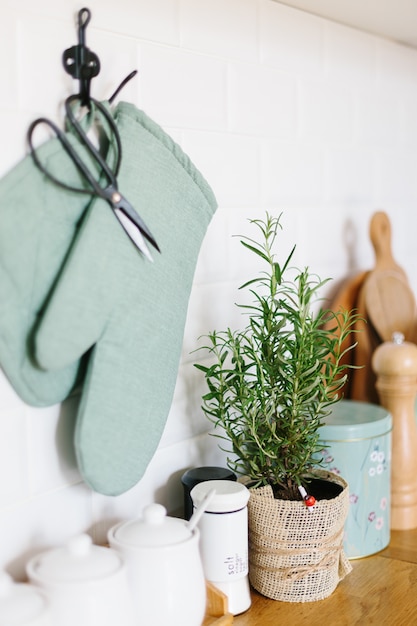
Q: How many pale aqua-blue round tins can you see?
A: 1